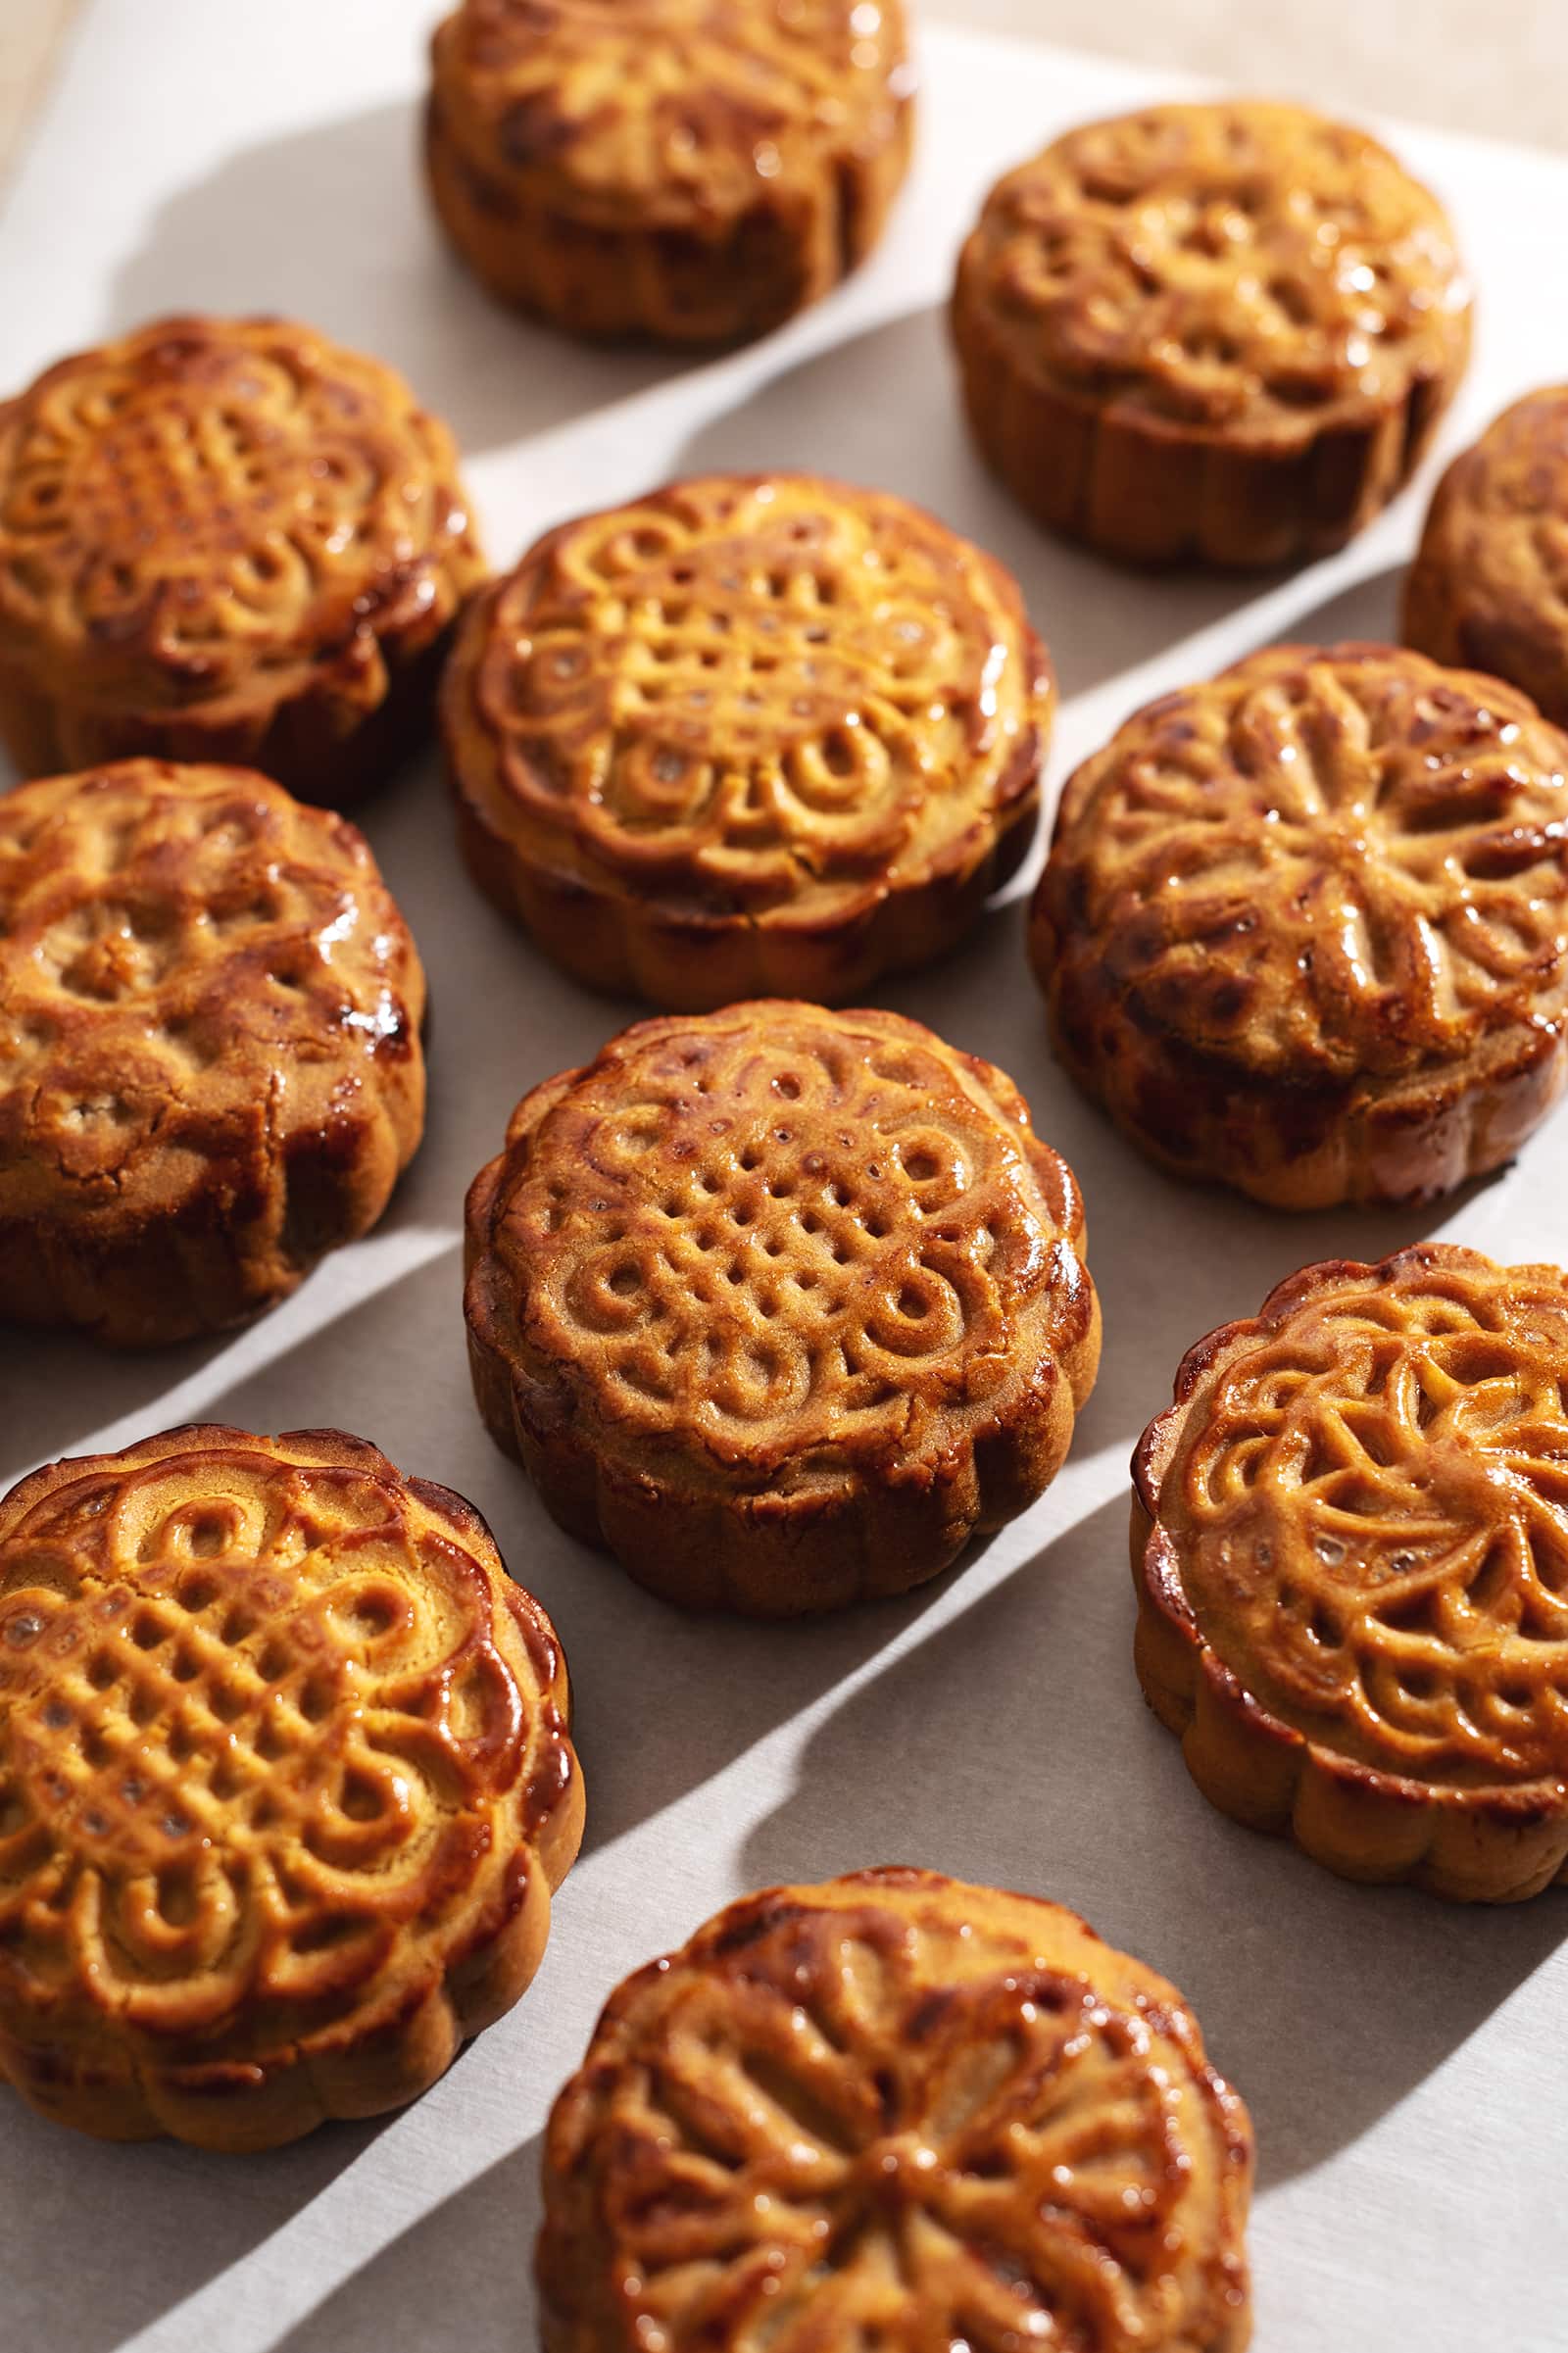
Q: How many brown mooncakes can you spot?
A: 11